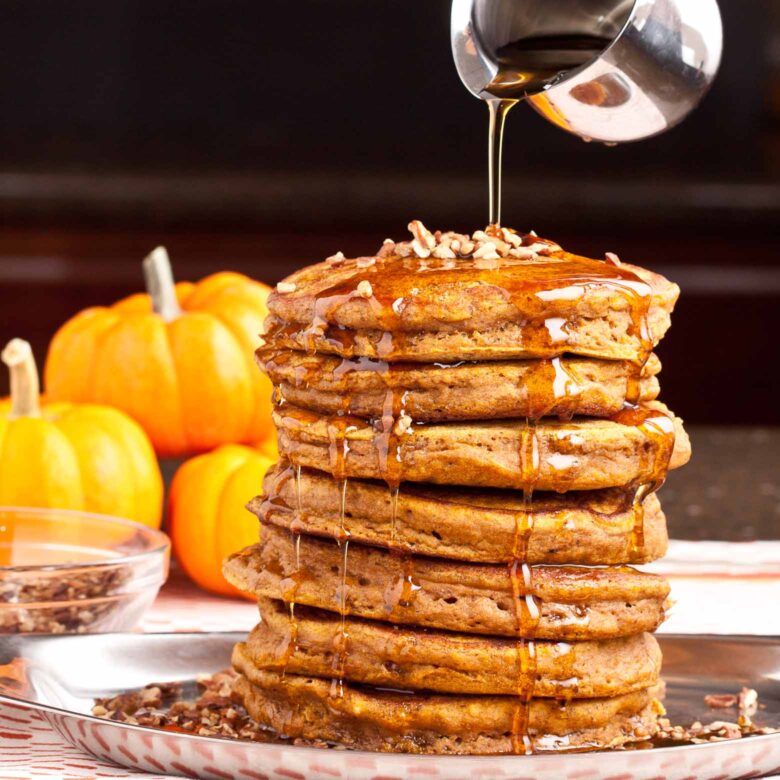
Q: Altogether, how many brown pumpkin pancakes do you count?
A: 7